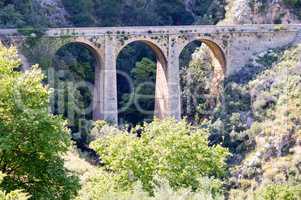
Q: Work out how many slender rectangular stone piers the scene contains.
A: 2